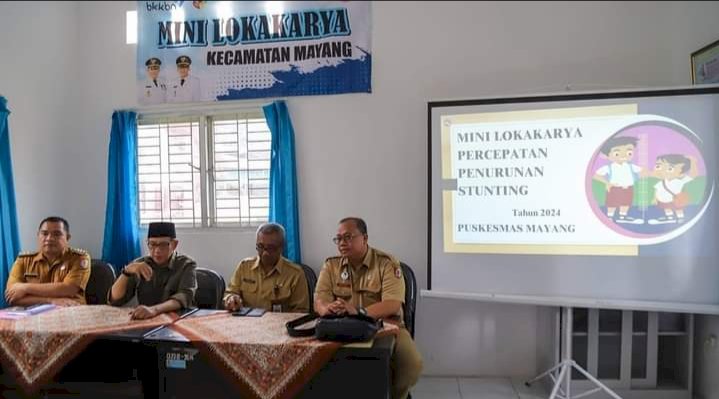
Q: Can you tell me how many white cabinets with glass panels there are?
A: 1